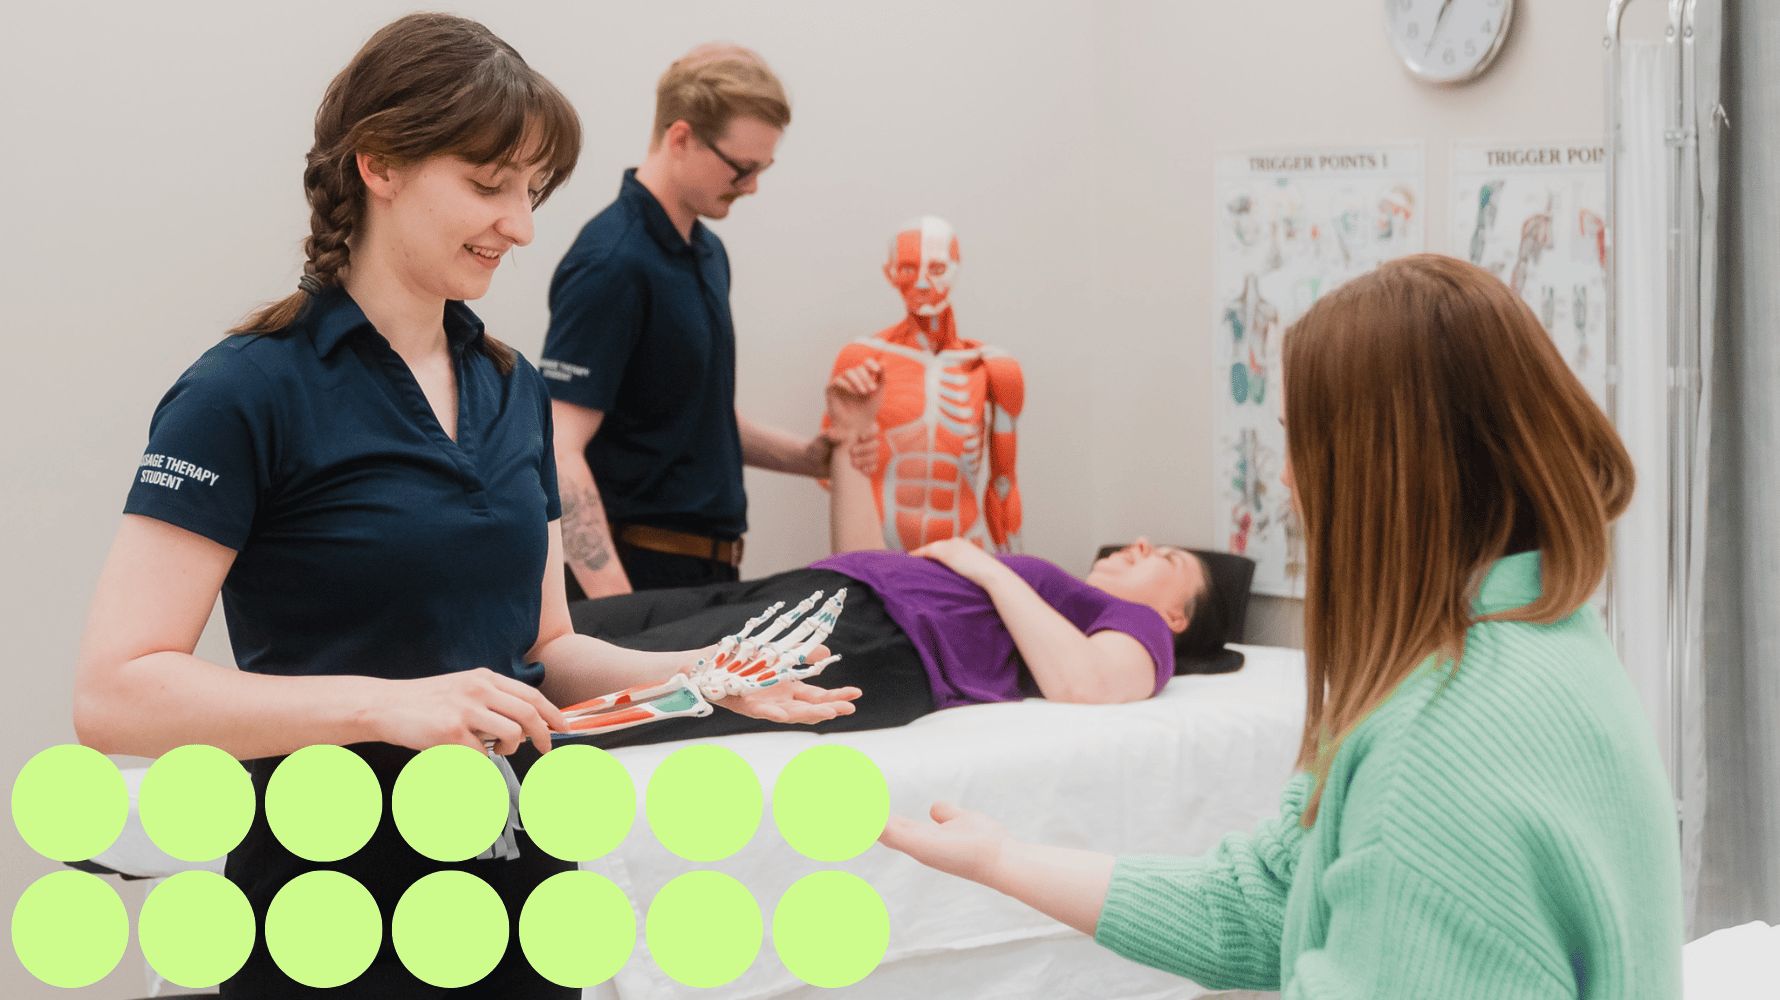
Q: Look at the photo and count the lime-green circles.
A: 14